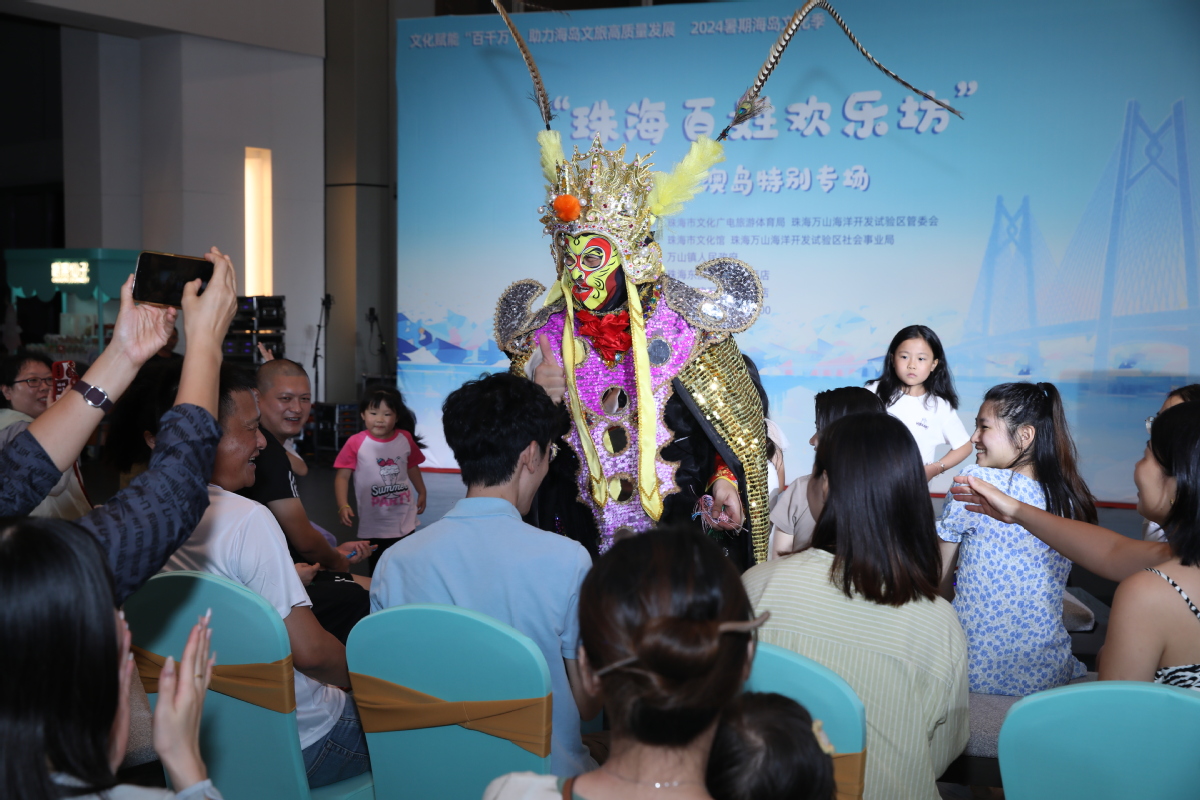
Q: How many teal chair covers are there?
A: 4